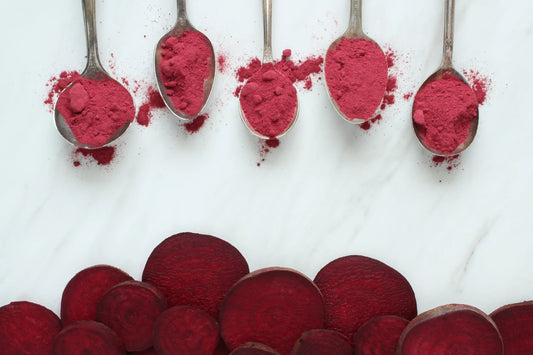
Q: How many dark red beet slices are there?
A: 13